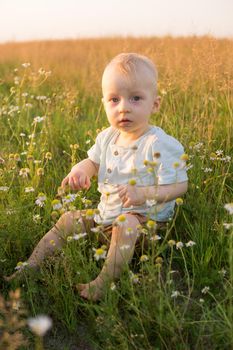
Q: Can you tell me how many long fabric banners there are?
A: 0